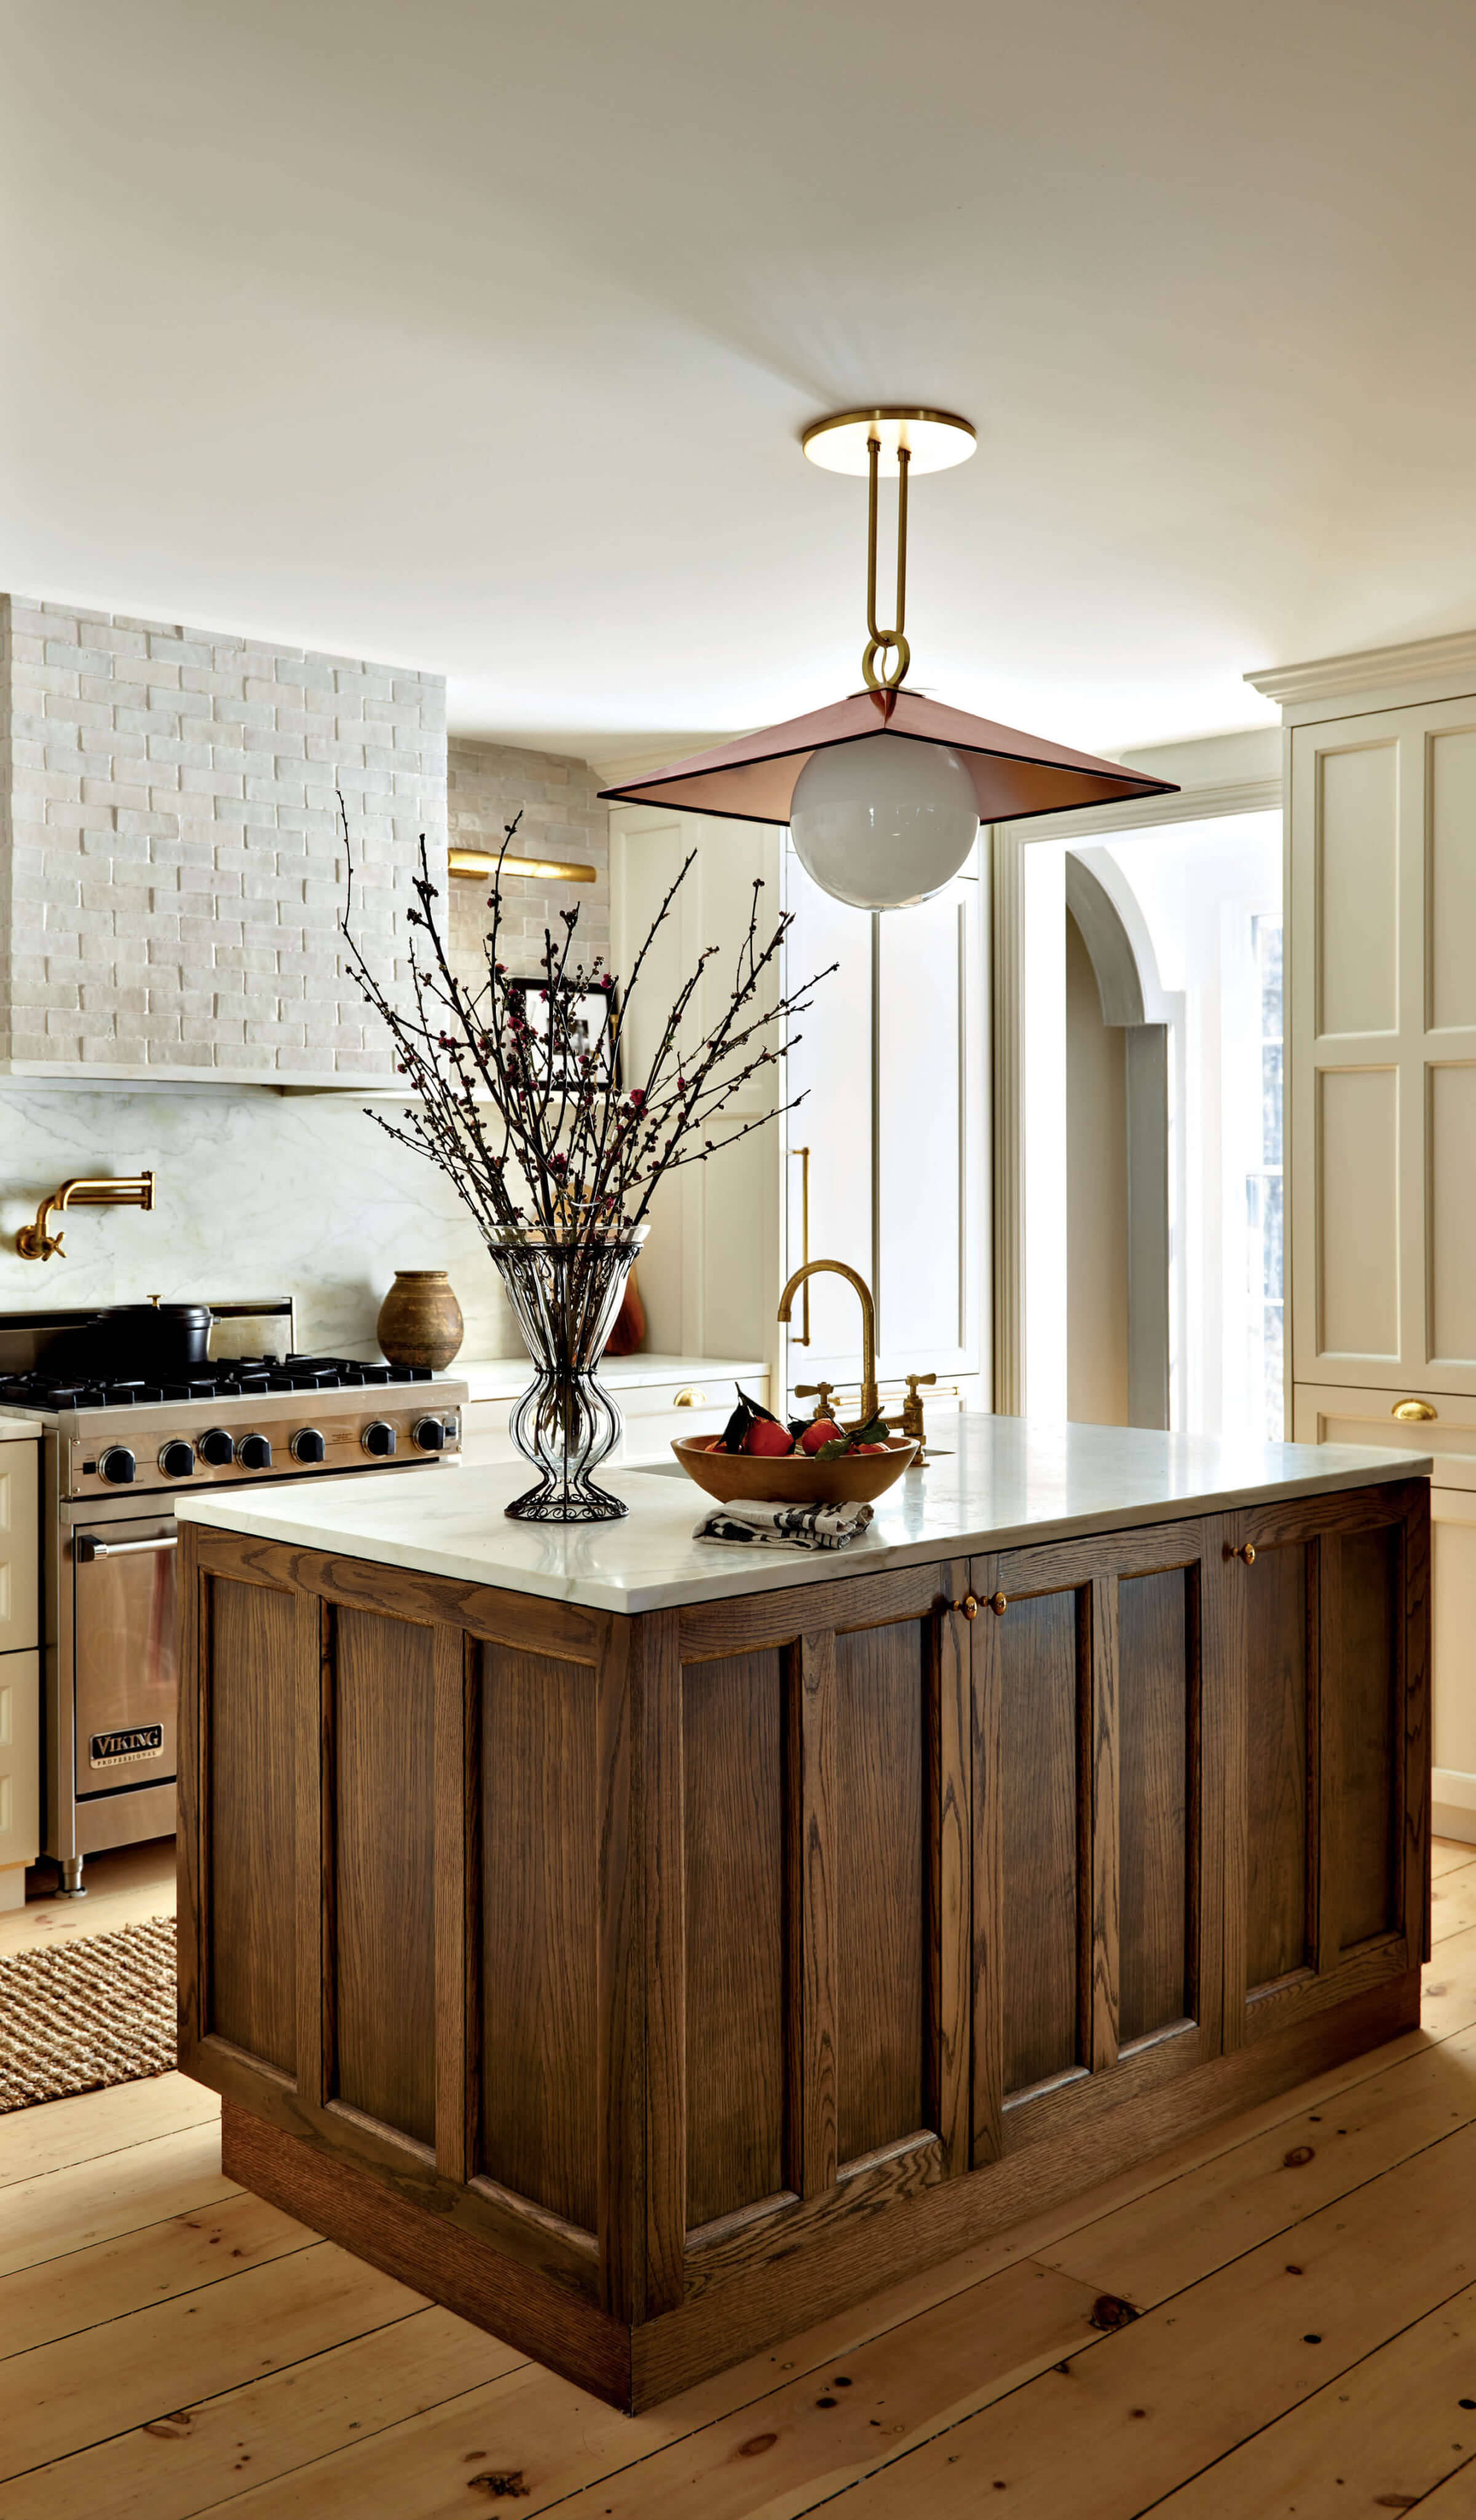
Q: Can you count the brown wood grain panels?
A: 9